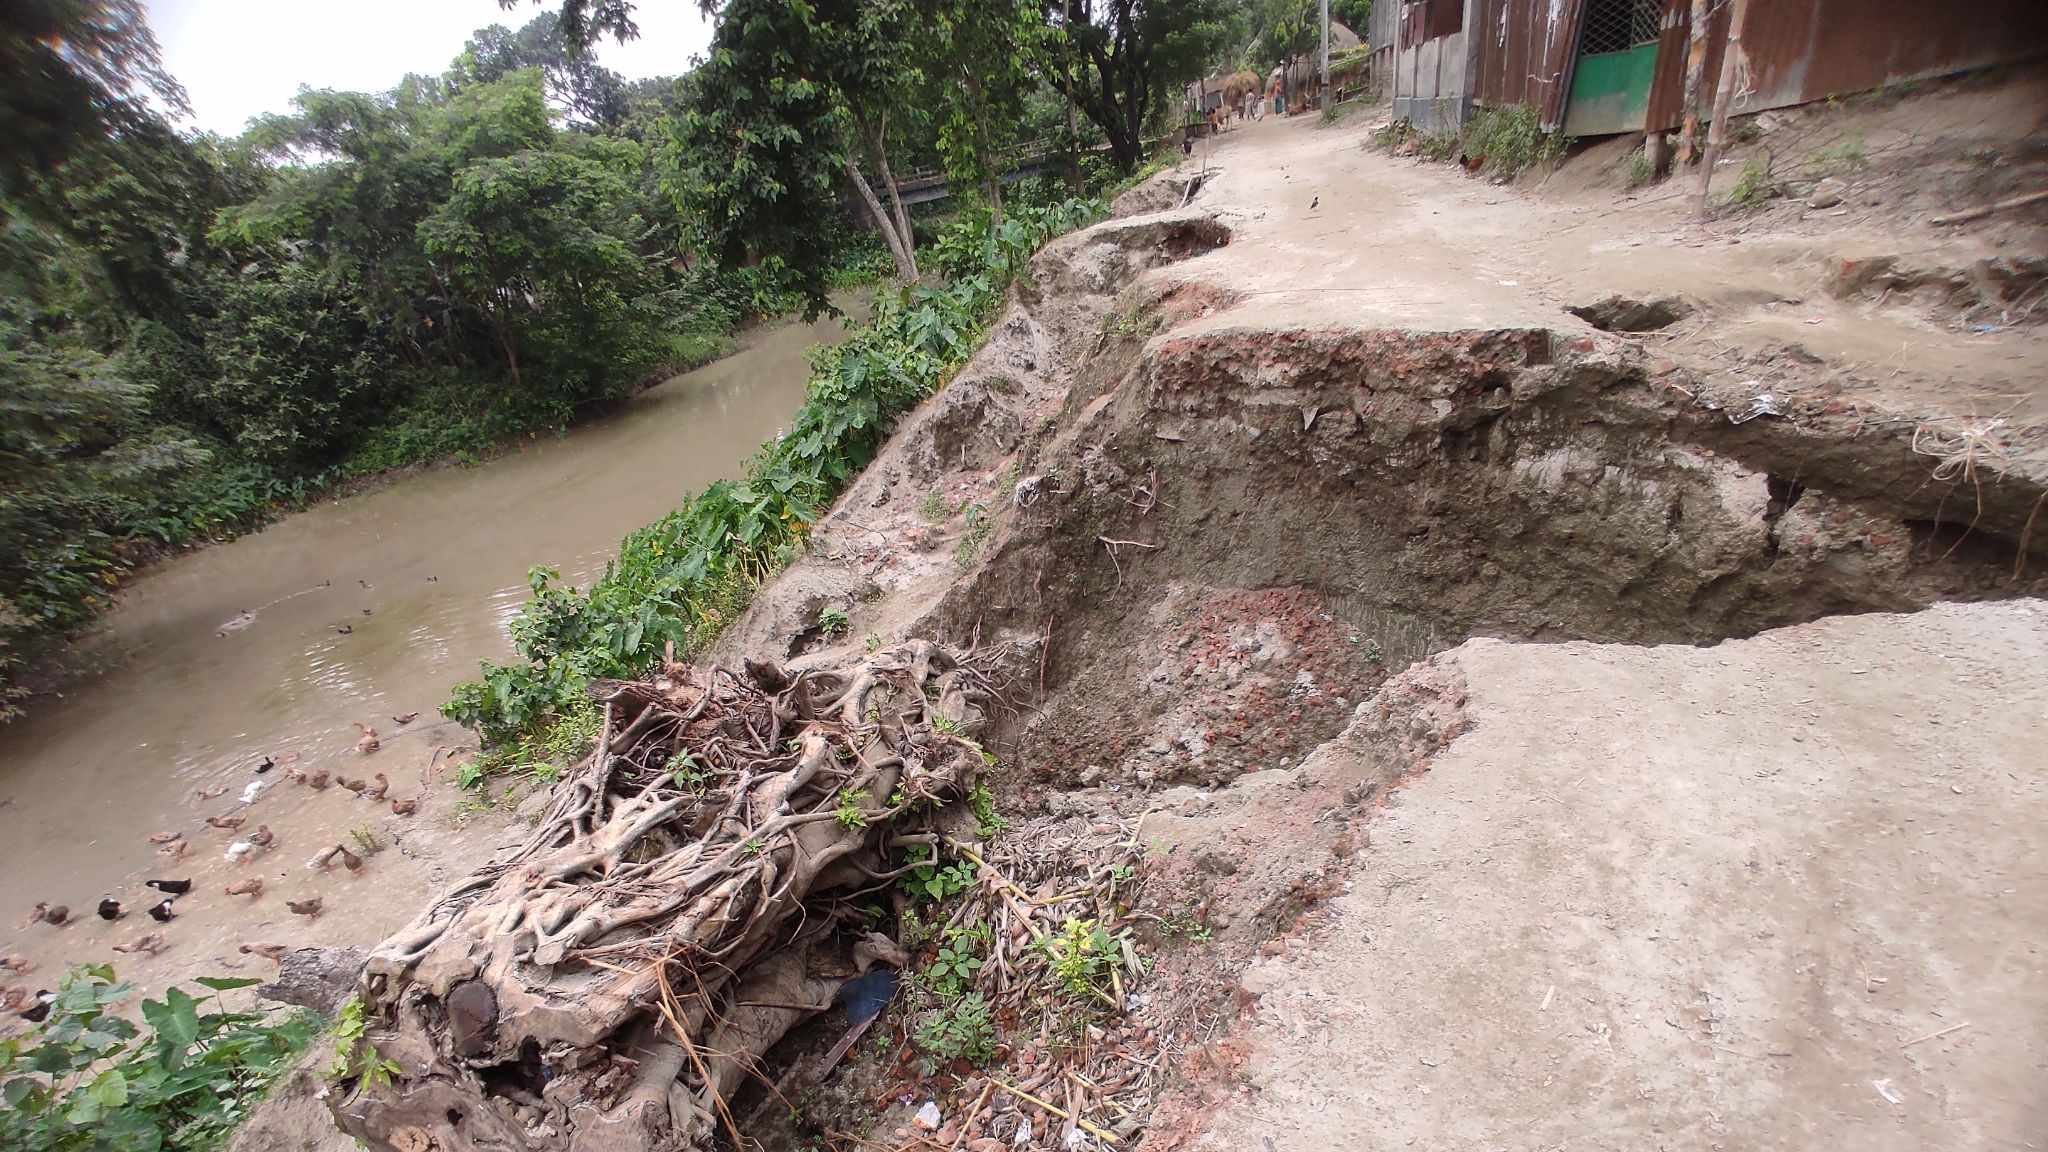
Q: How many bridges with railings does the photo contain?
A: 1